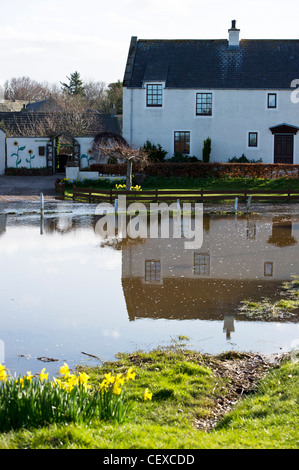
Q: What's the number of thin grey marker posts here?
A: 5